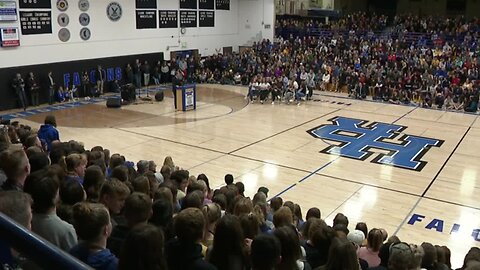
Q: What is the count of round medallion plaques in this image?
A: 7